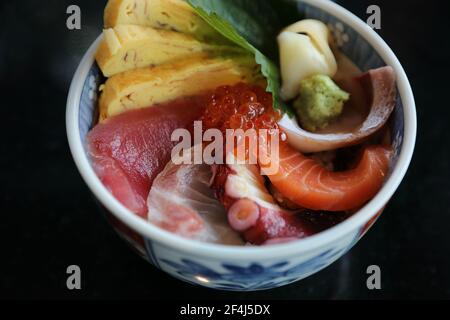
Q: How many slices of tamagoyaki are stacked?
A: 3